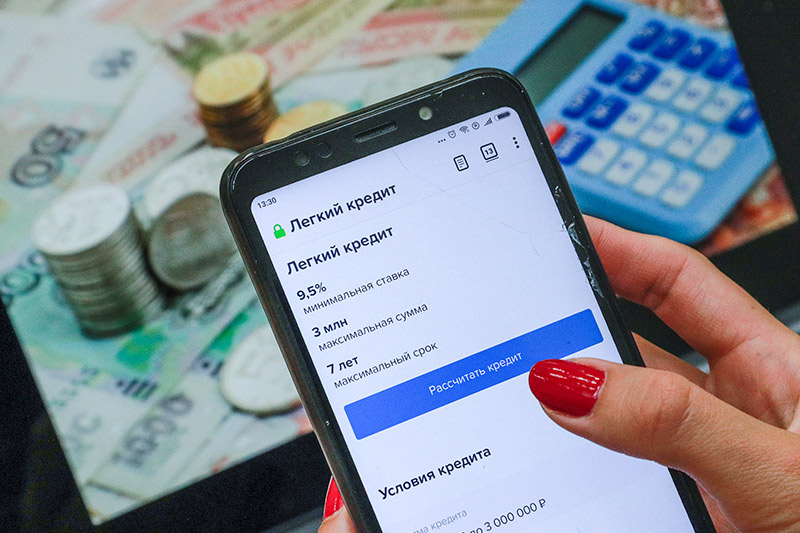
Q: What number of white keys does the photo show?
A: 11